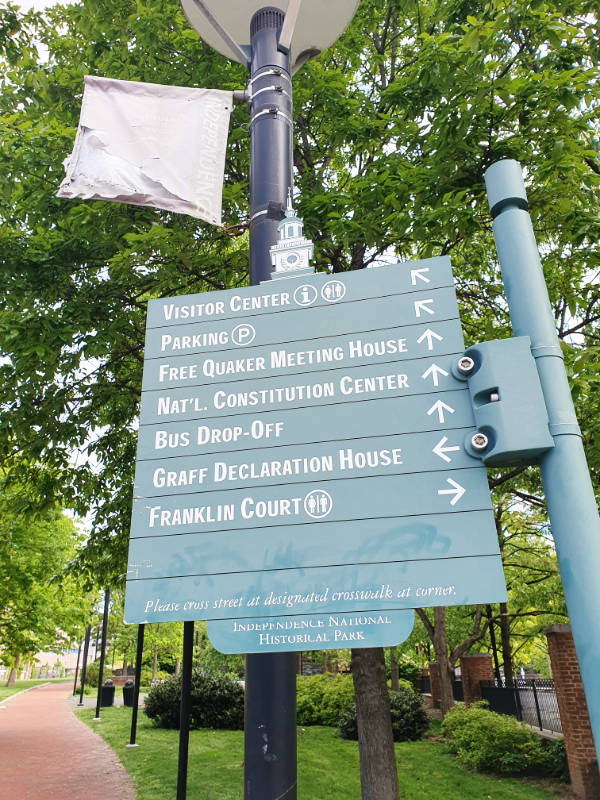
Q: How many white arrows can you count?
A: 7